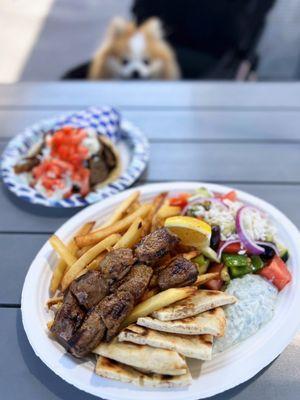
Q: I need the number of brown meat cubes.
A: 8